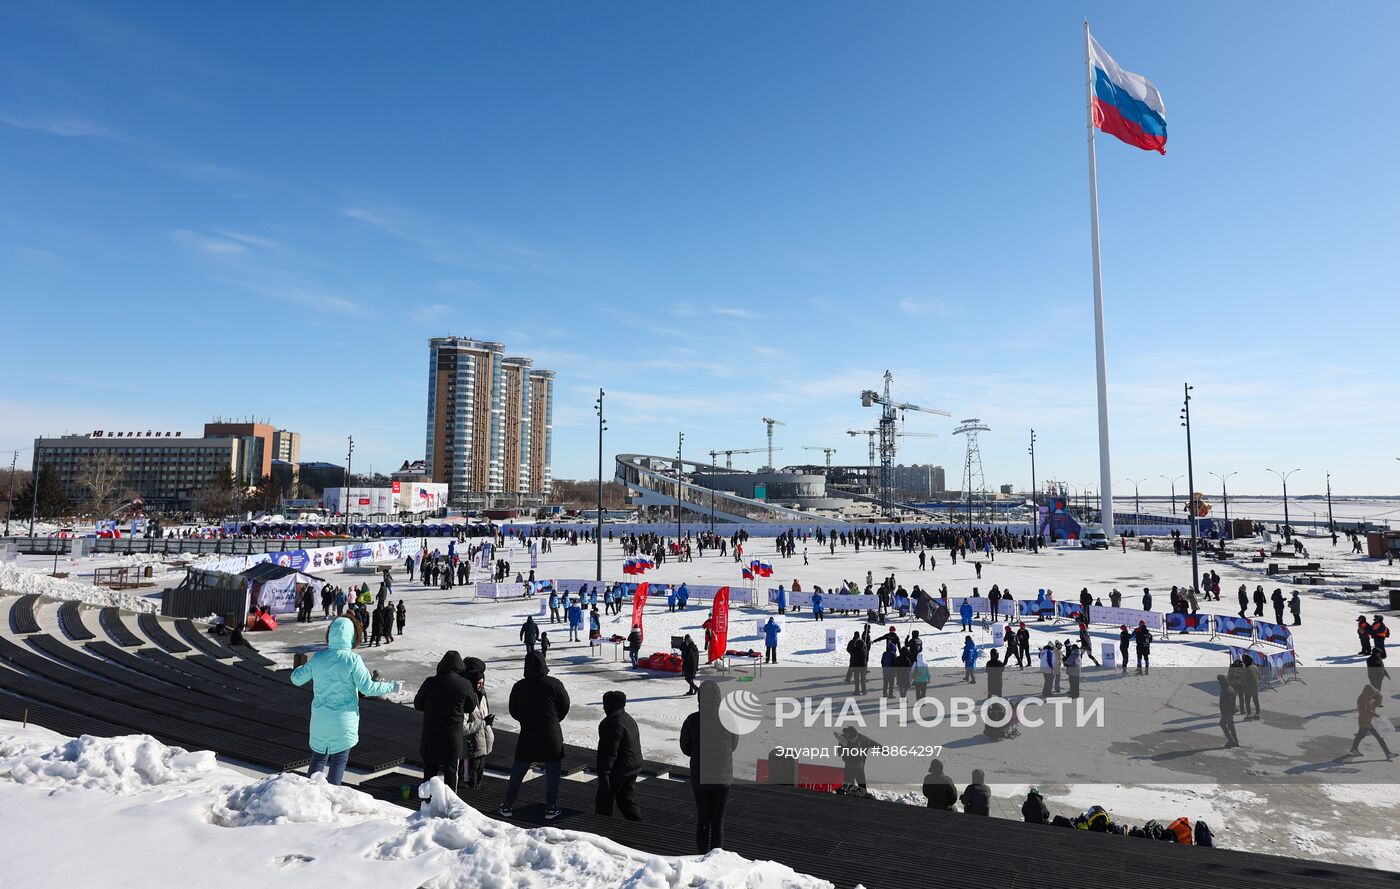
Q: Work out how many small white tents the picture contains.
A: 1